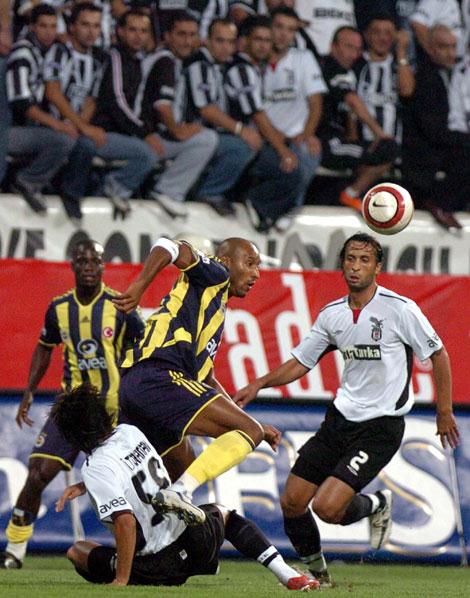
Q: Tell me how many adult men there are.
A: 14